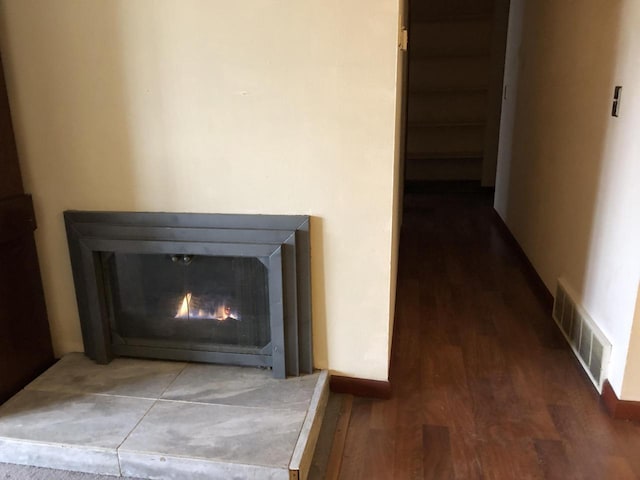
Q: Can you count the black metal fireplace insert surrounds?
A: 1